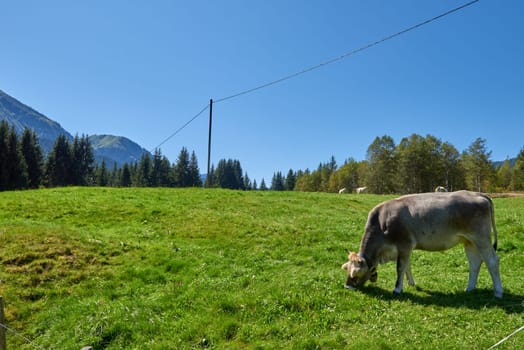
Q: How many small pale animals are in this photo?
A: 3